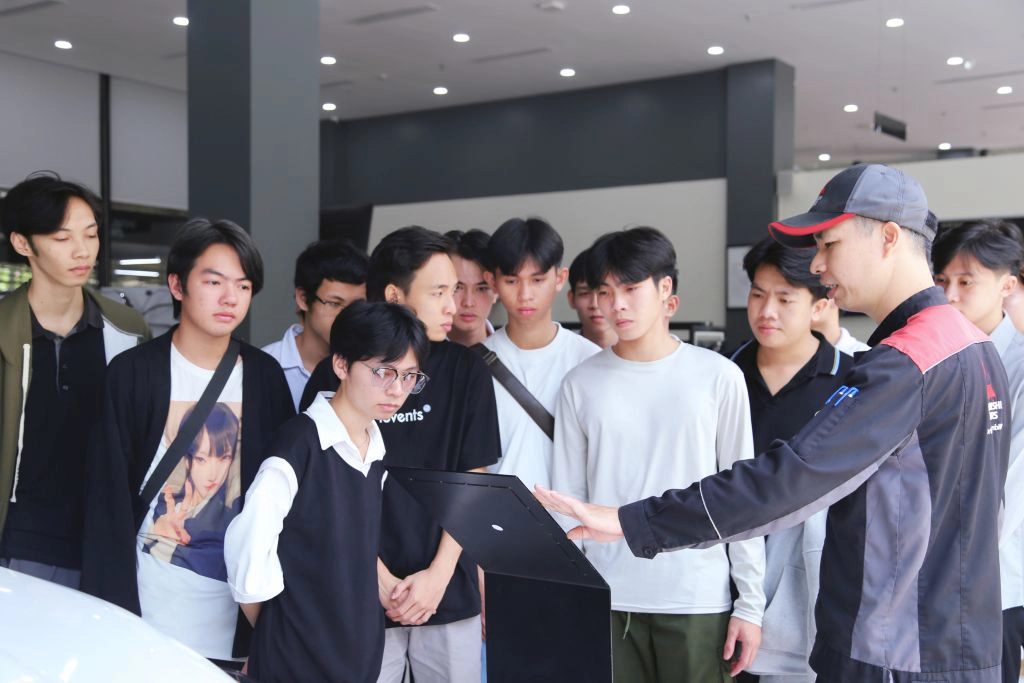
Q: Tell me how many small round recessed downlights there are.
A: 15